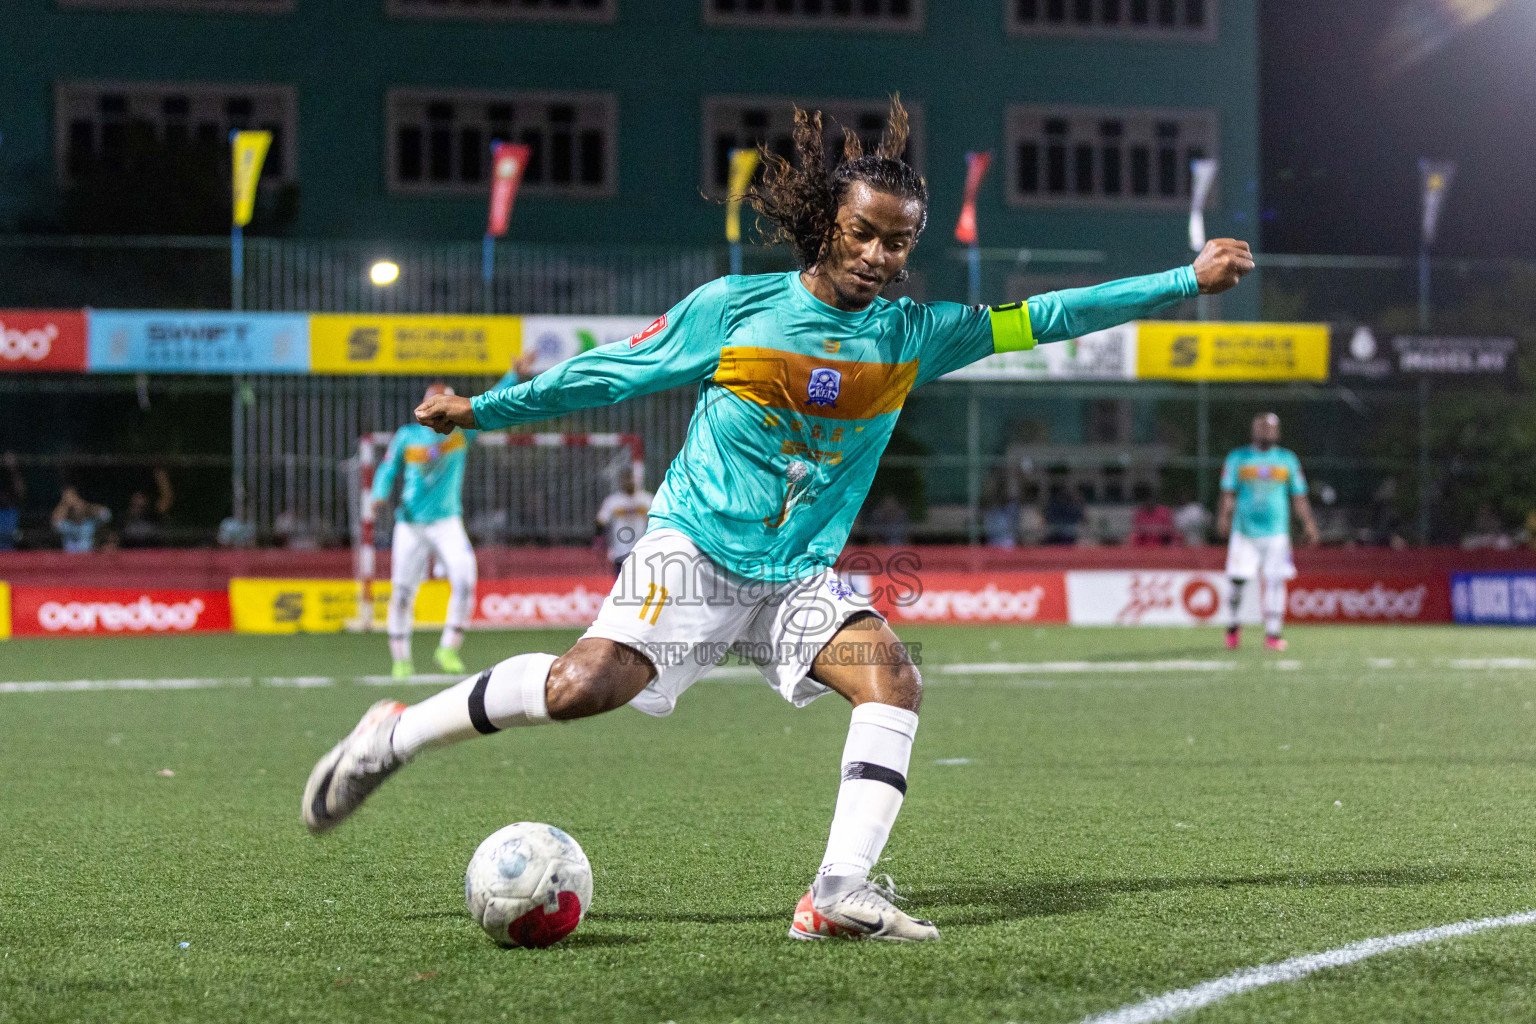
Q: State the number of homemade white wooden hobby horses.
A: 0